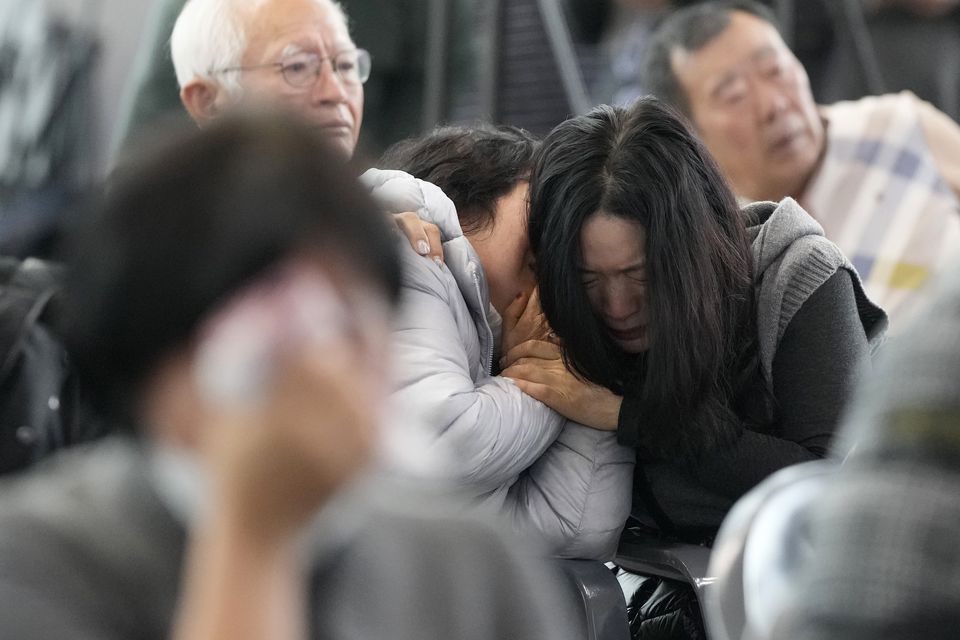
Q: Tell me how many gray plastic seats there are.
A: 2